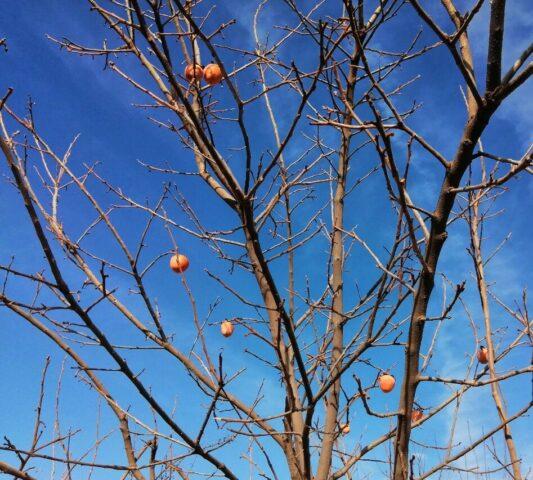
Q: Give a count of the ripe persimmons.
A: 8